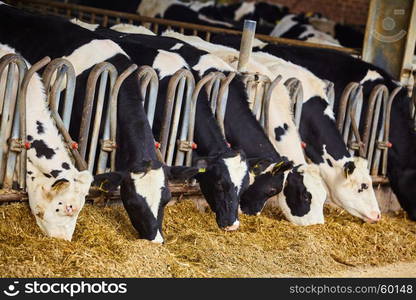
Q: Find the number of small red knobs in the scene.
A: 7